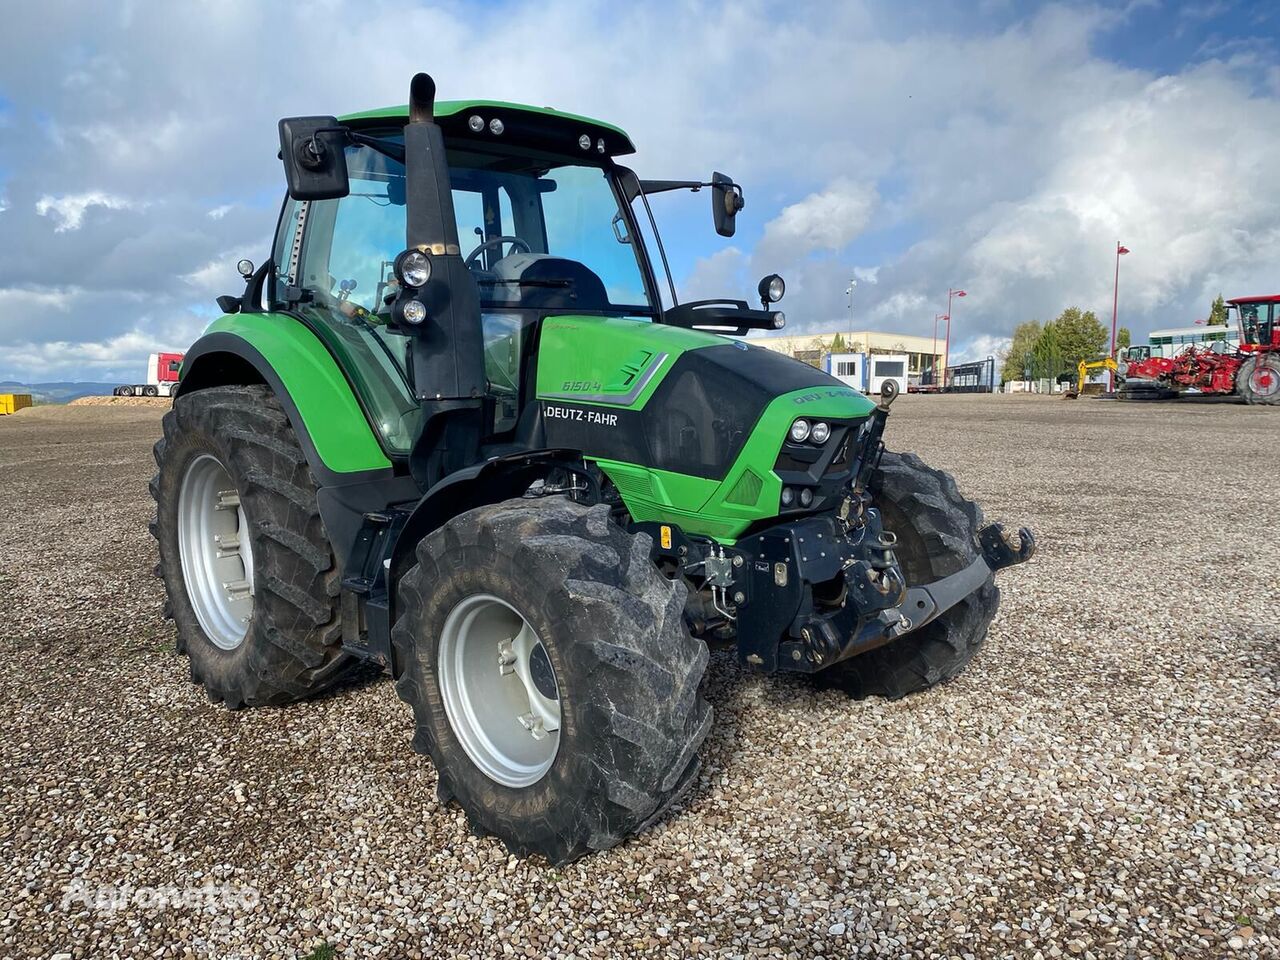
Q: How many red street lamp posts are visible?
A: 3